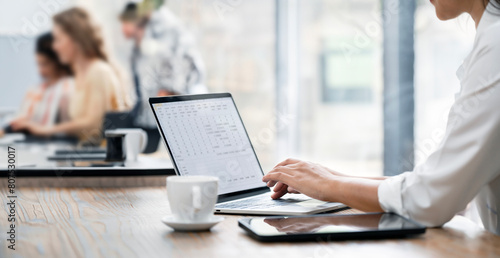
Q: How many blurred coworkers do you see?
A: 3